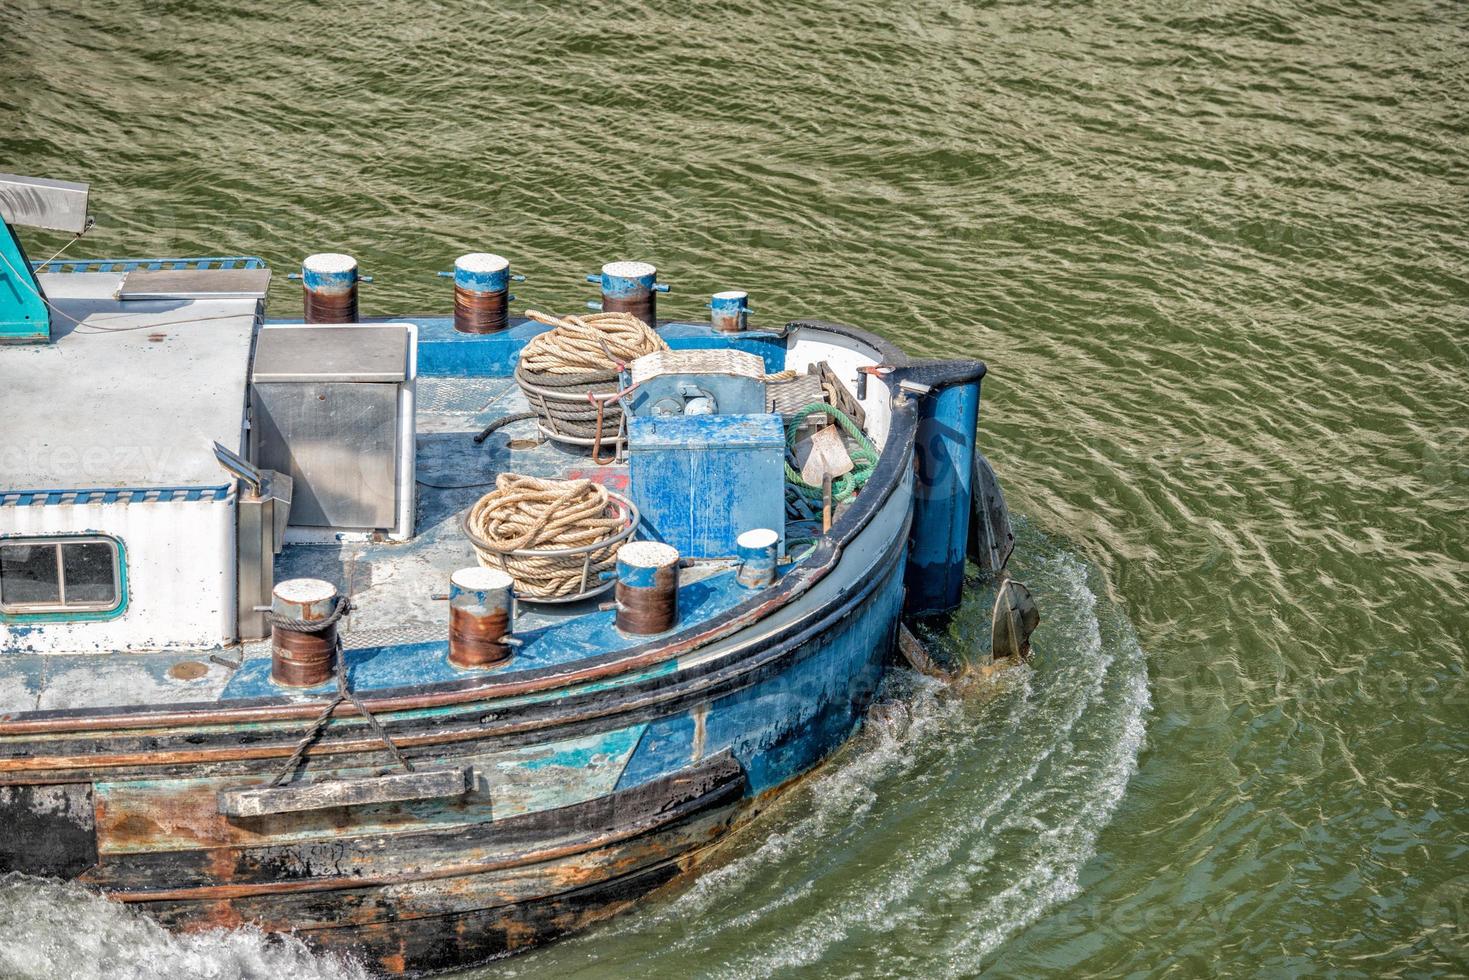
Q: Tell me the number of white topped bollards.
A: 8